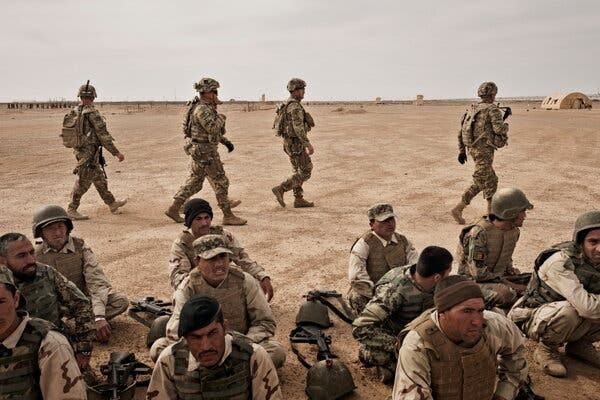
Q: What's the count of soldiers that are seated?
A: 11